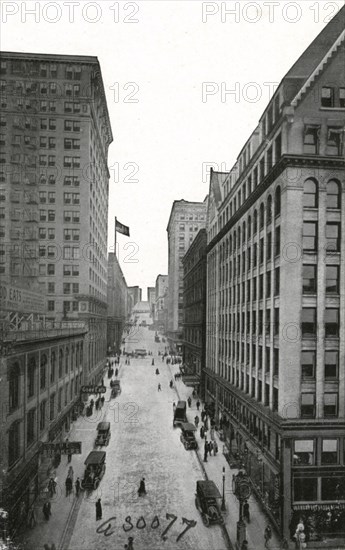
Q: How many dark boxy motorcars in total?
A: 6